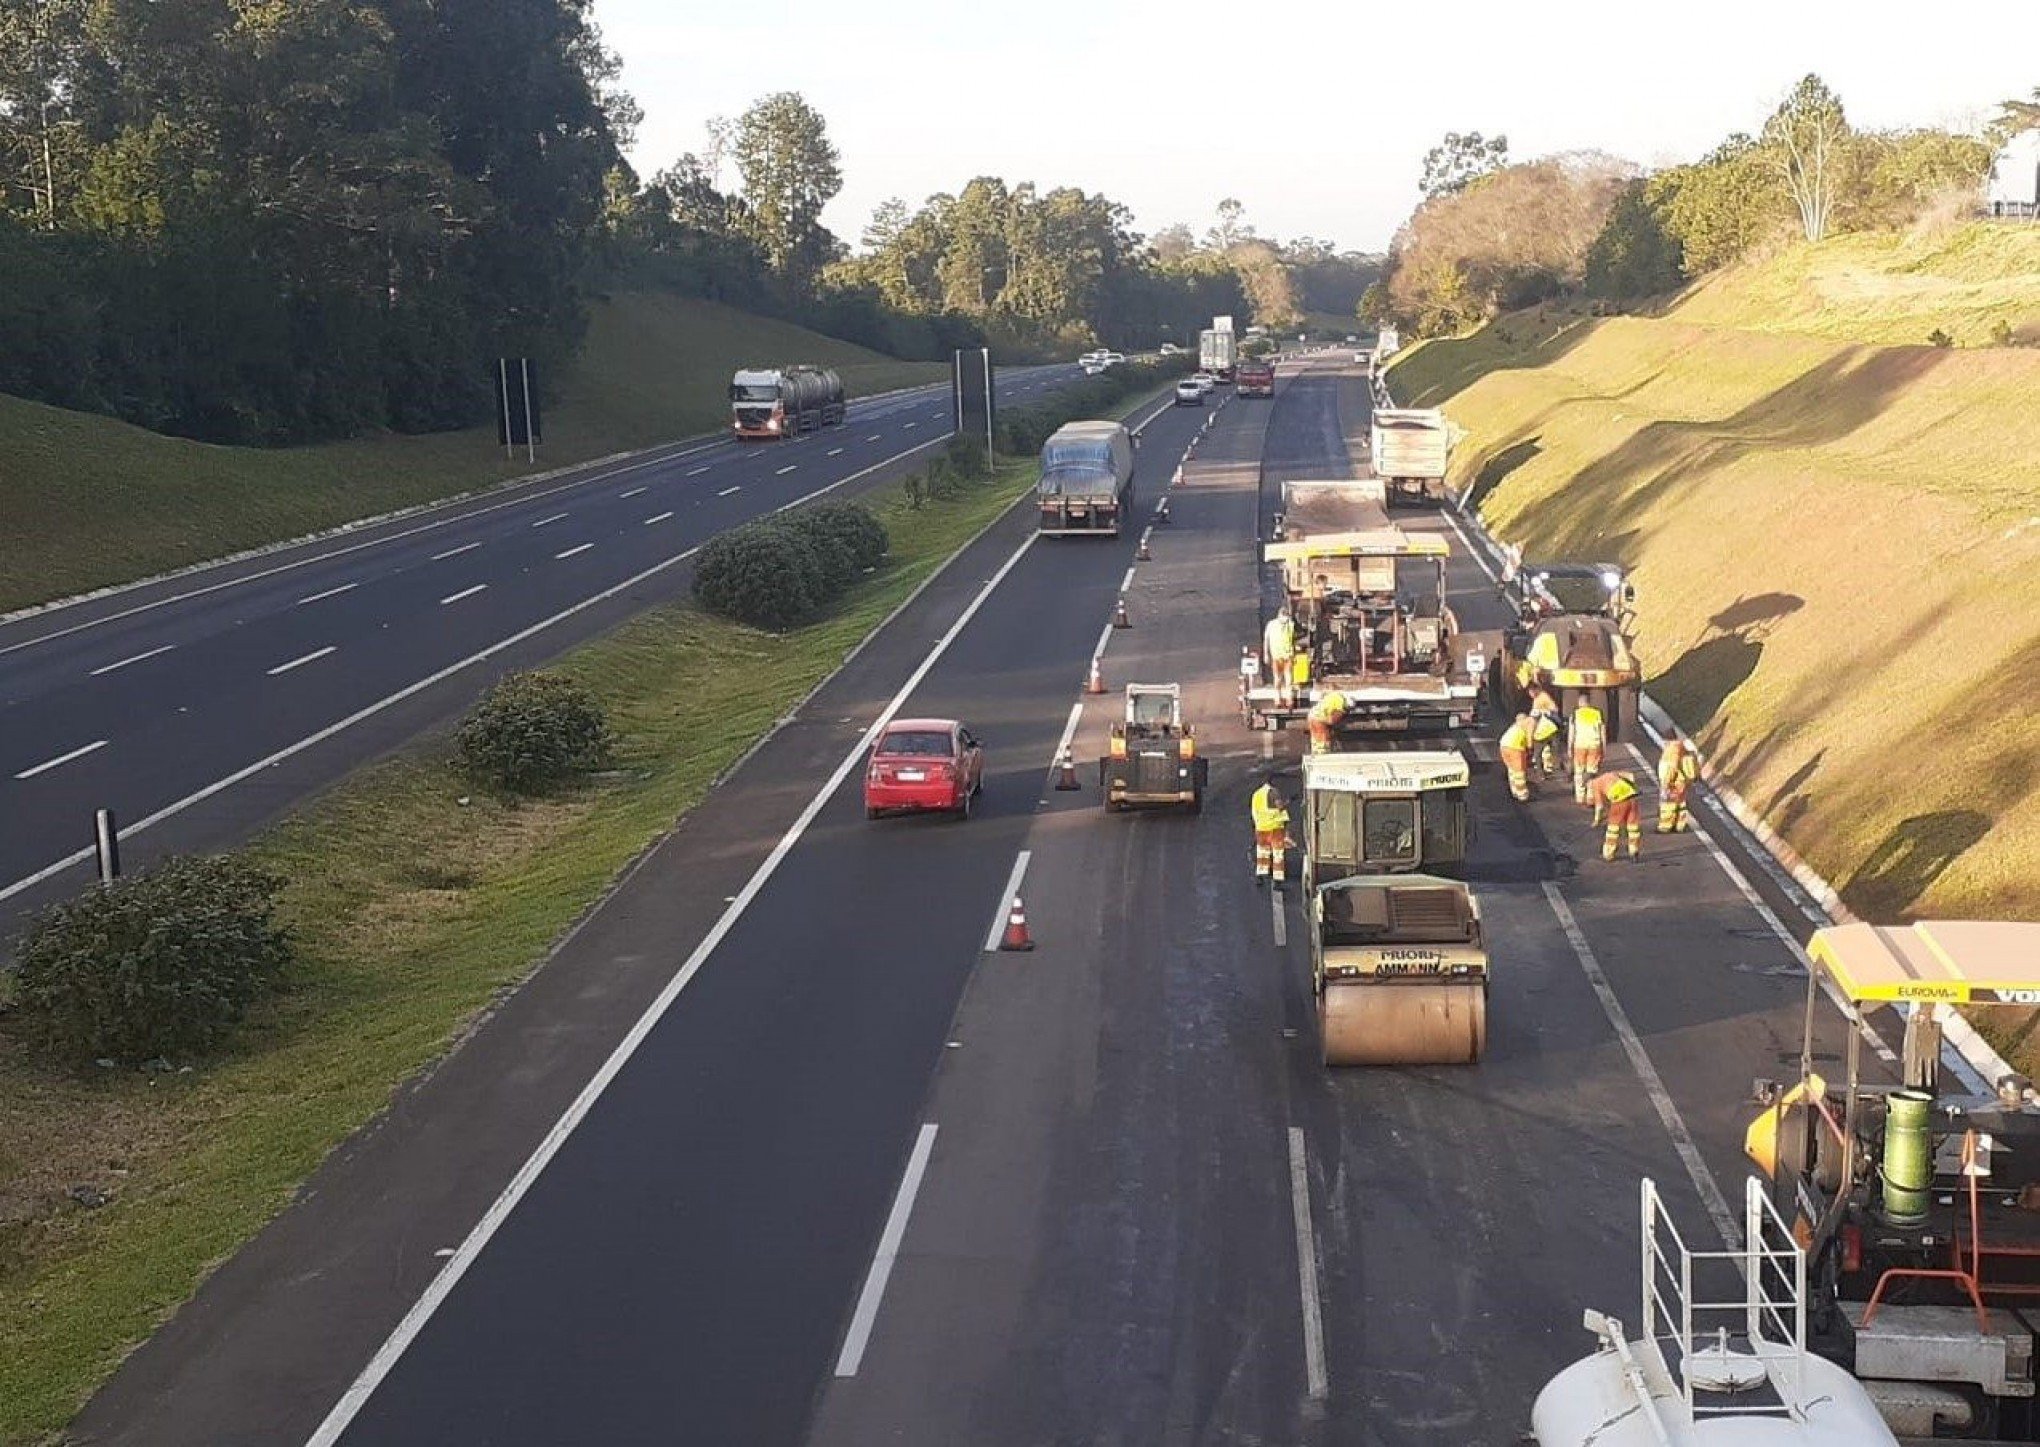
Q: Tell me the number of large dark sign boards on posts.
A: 2